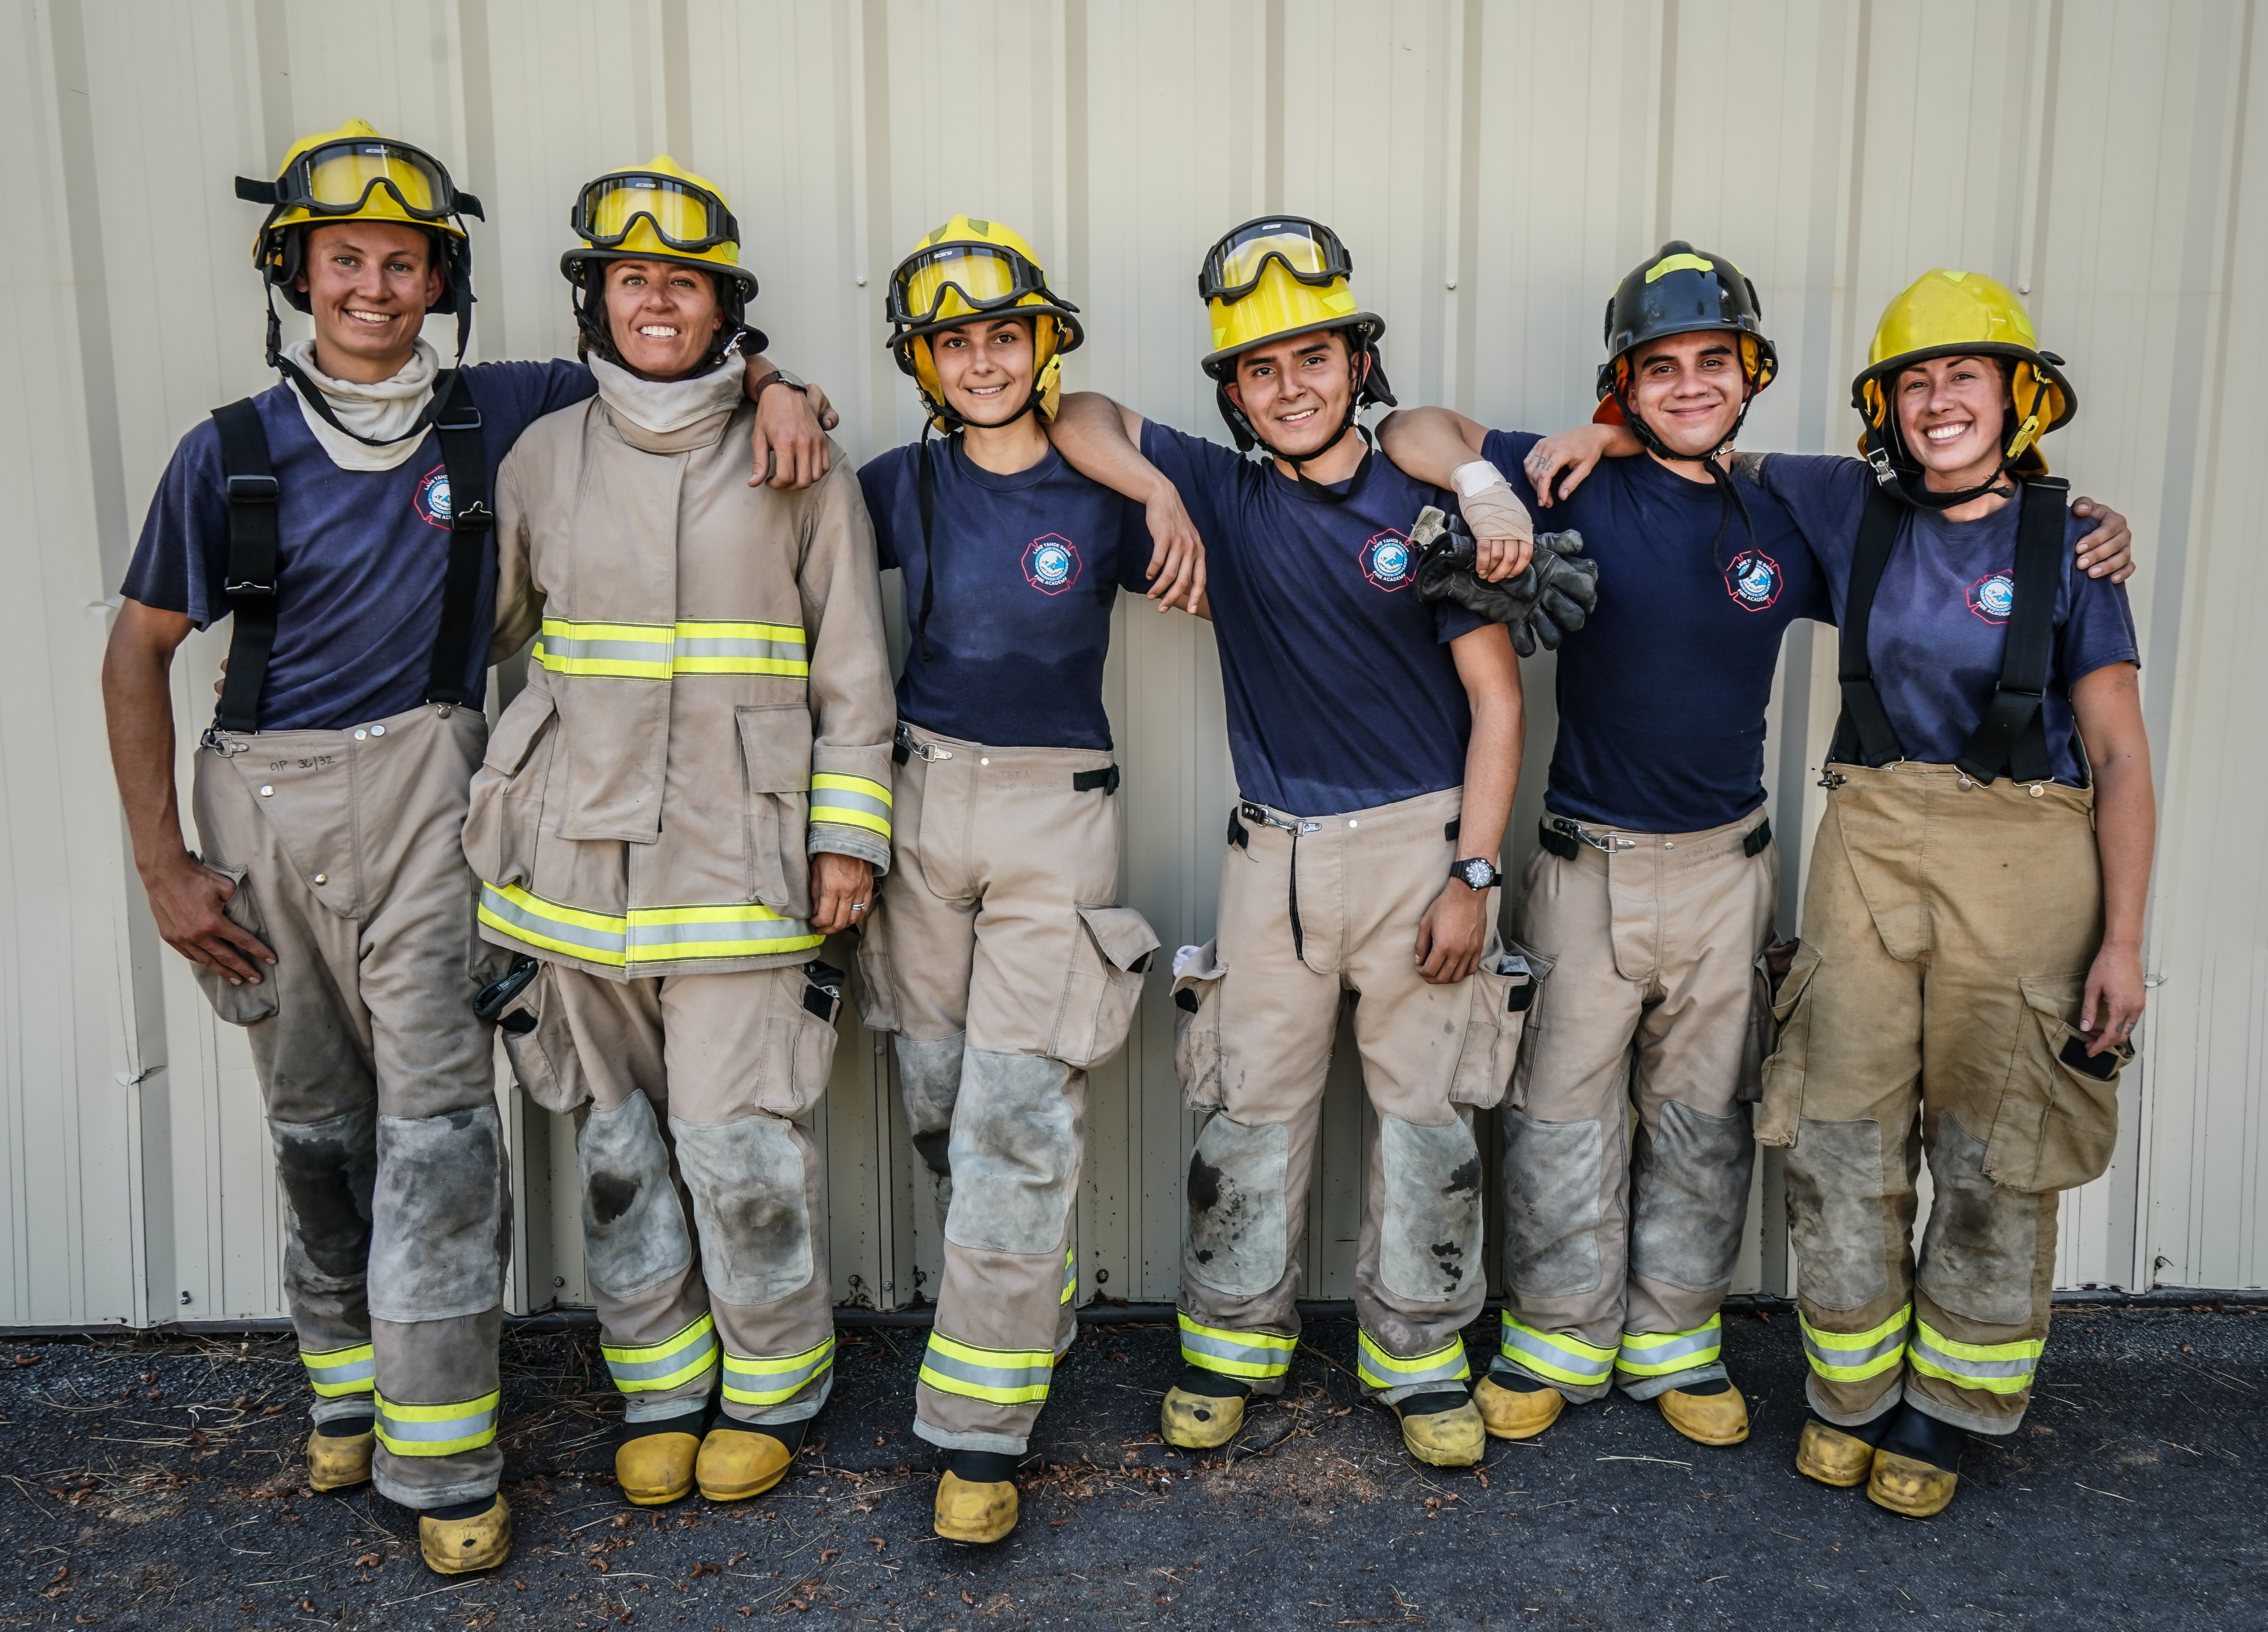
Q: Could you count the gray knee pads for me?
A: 12